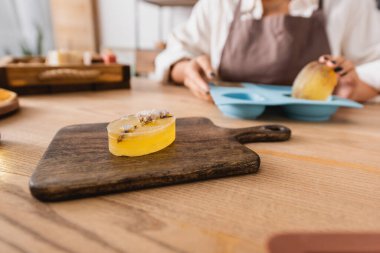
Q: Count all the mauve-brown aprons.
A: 1